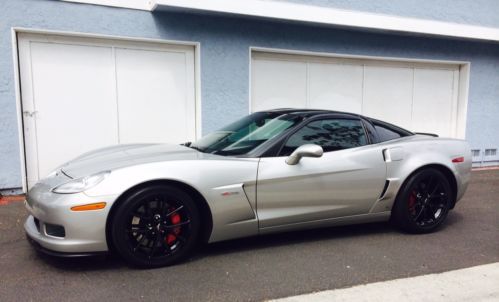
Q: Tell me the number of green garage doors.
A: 0